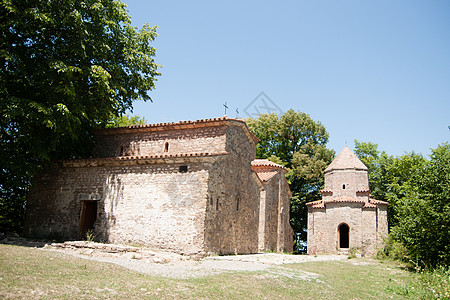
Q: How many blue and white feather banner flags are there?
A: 0